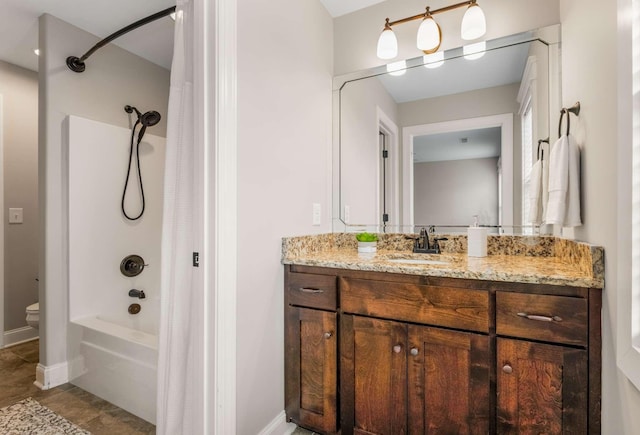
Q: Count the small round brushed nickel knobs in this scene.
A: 4